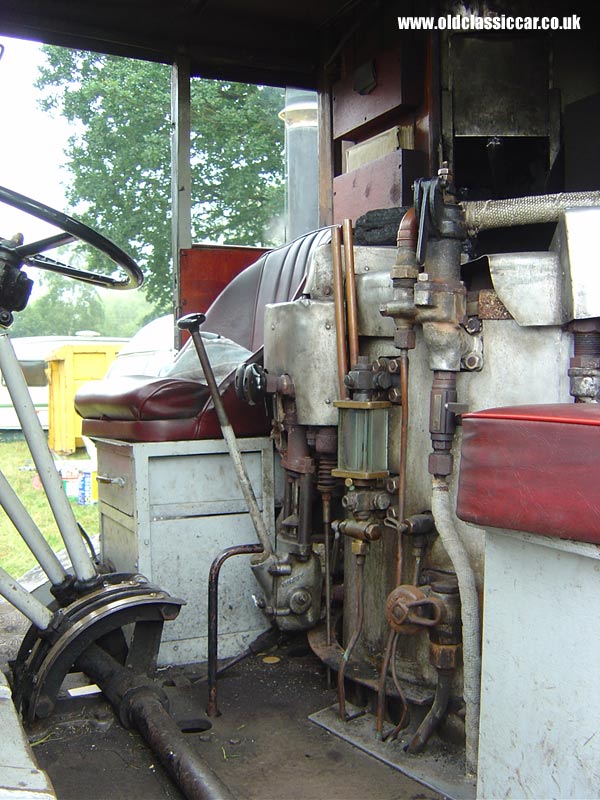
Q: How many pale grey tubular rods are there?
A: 3